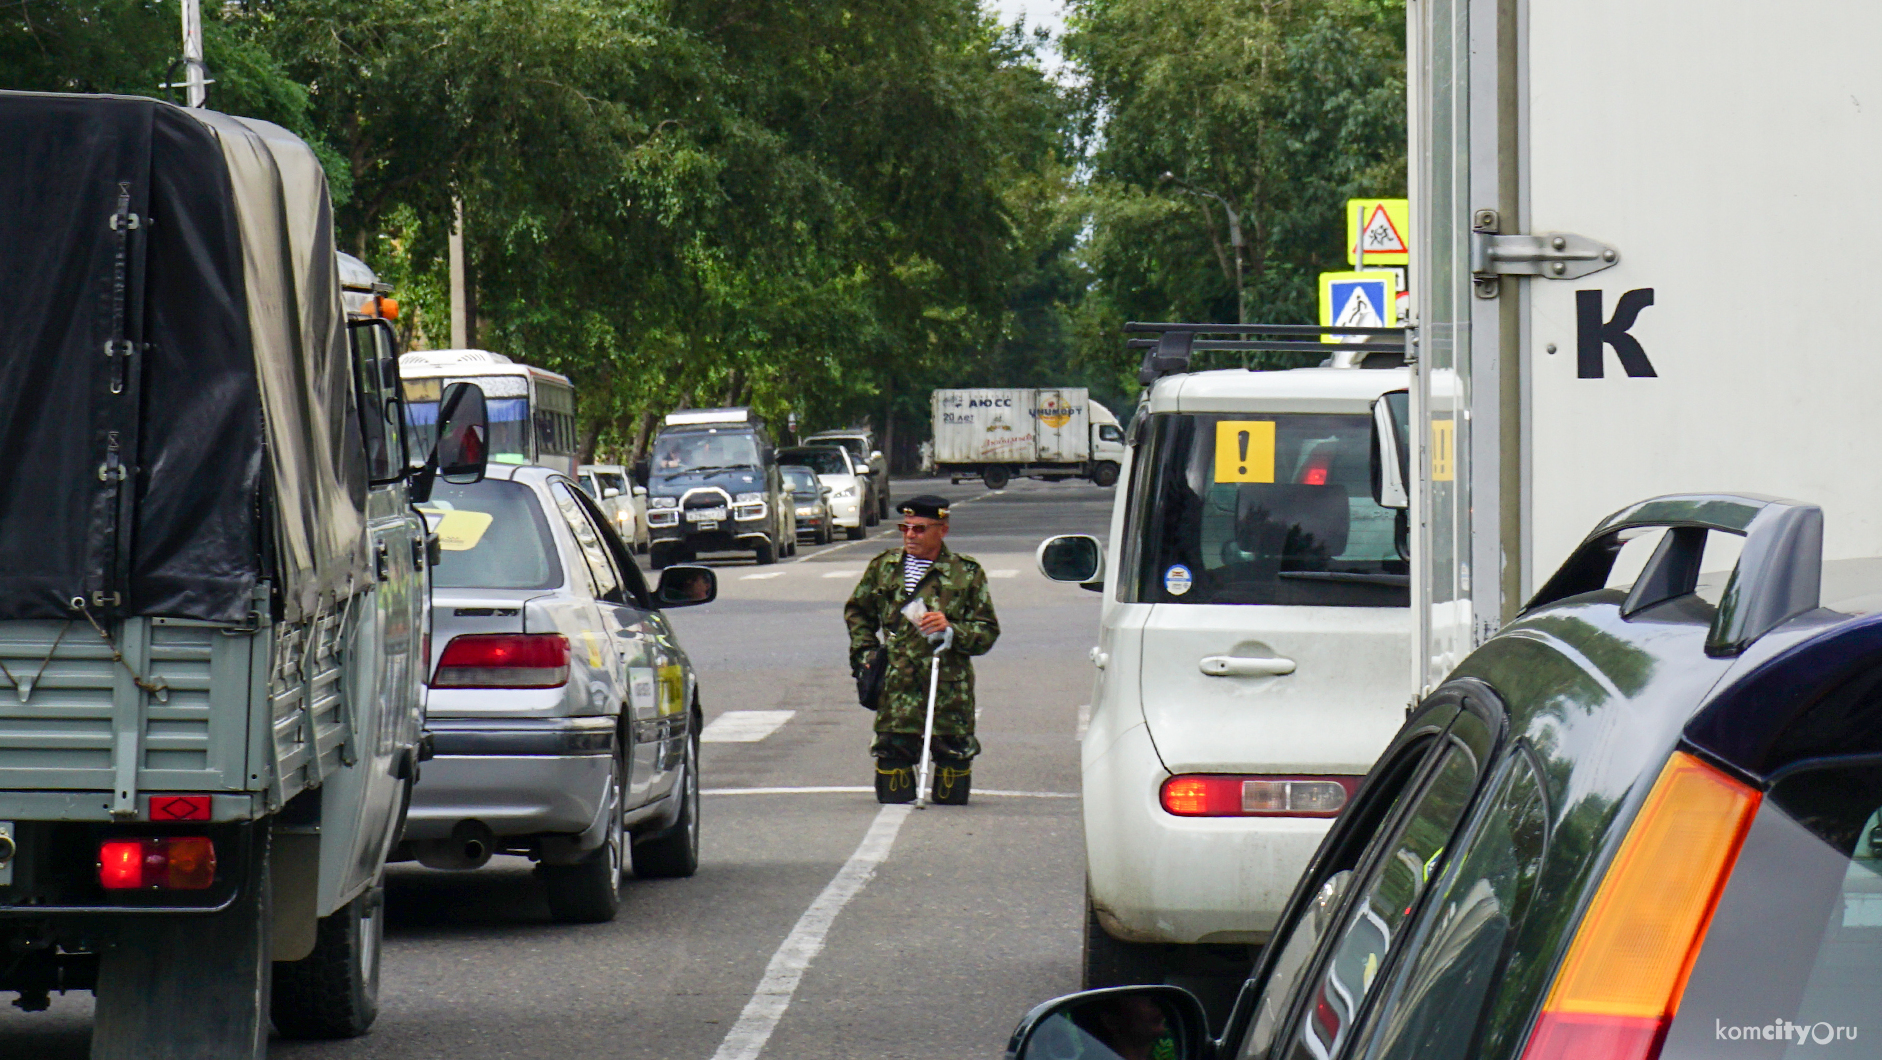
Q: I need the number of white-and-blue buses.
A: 1